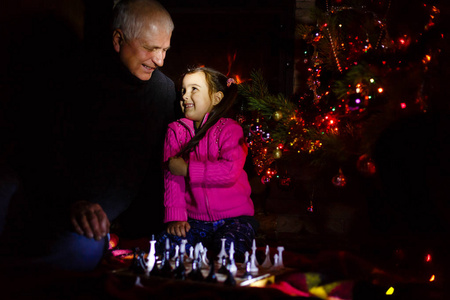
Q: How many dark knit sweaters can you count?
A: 1